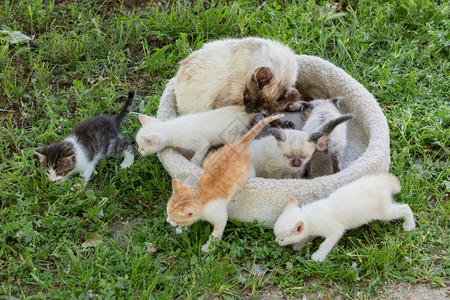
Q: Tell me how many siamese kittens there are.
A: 2